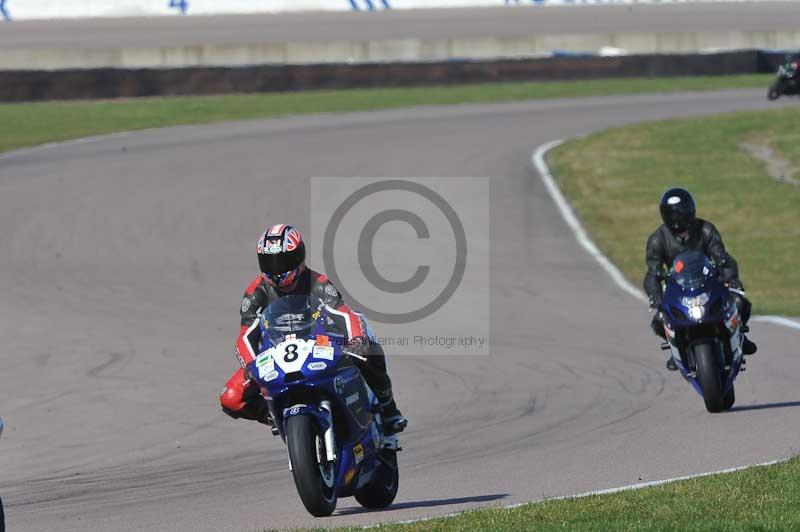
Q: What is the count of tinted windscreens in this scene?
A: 2